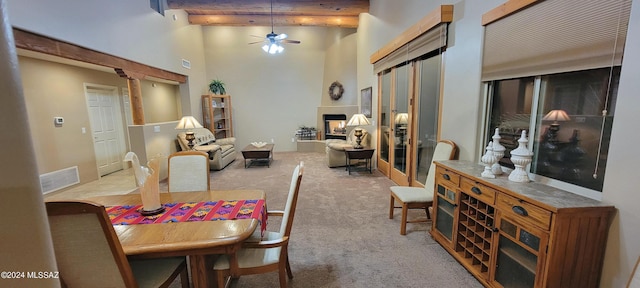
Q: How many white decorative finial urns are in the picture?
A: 3